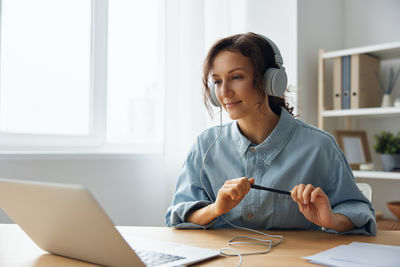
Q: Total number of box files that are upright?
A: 3